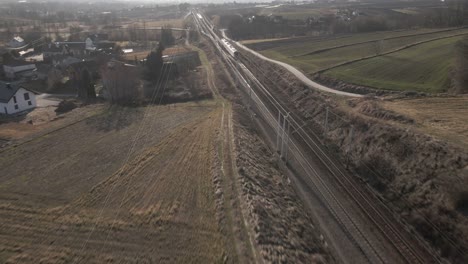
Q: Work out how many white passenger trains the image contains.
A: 1